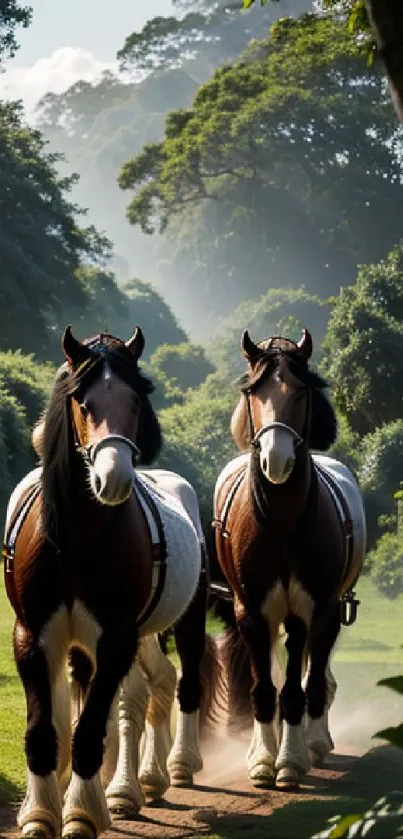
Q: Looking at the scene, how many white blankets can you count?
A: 2